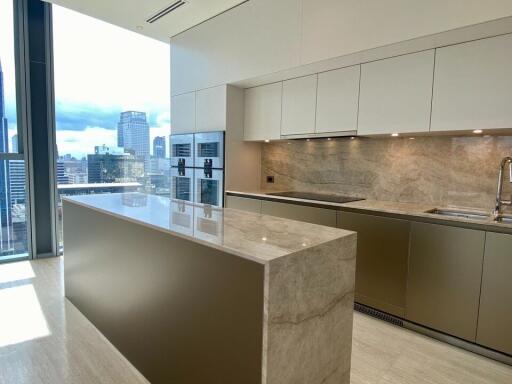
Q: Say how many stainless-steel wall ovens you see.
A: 4